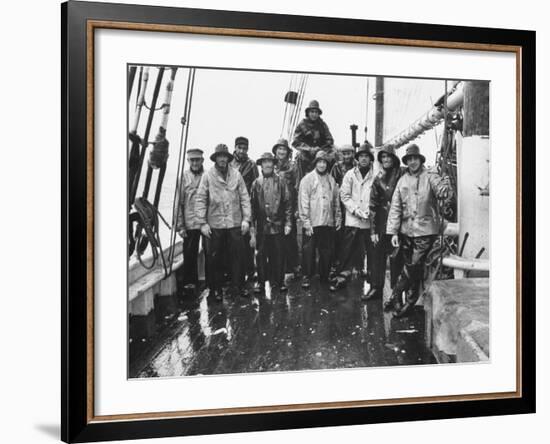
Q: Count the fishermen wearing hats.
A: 11